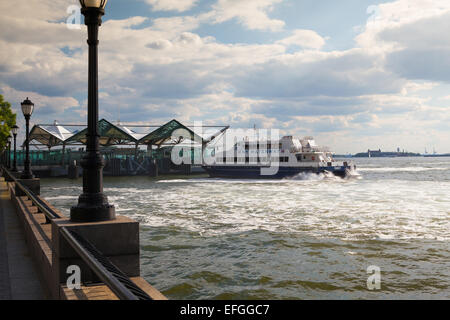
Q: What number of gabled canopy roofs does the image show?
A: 3